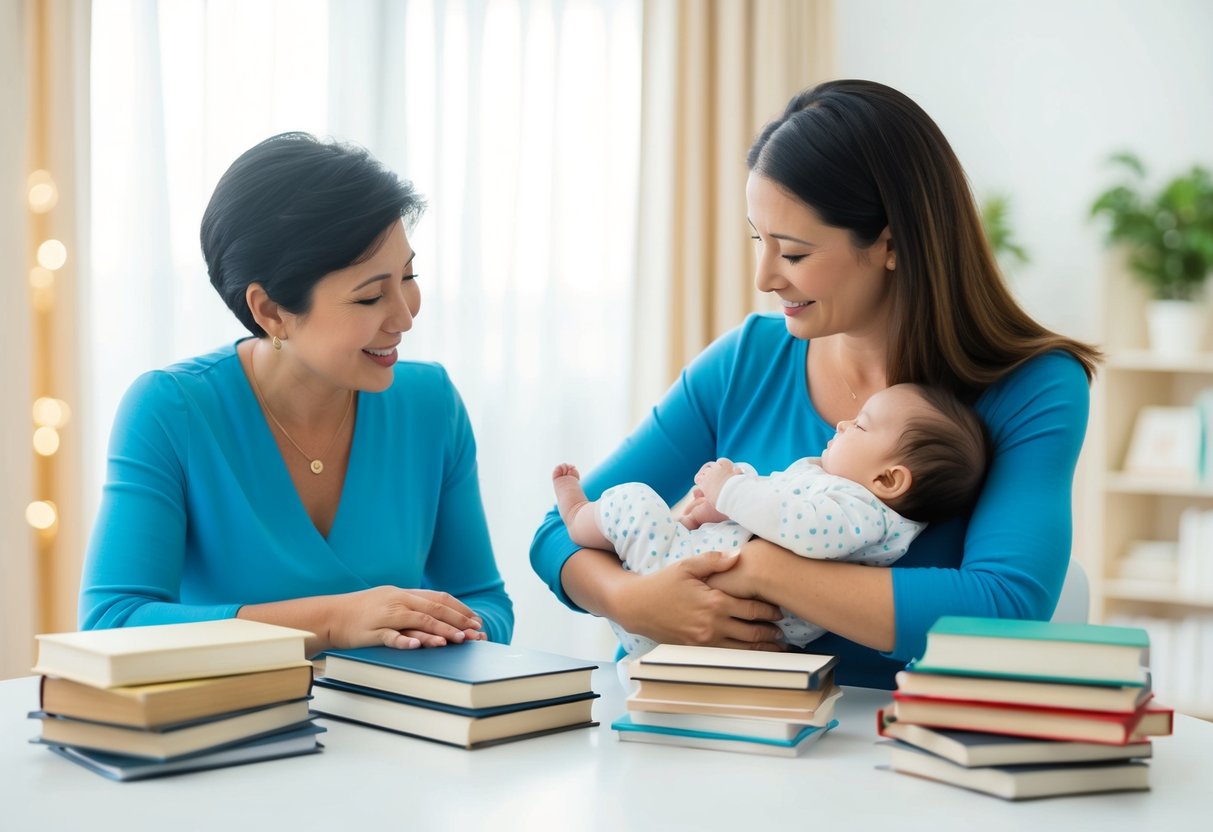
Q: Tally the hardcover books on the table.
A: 15